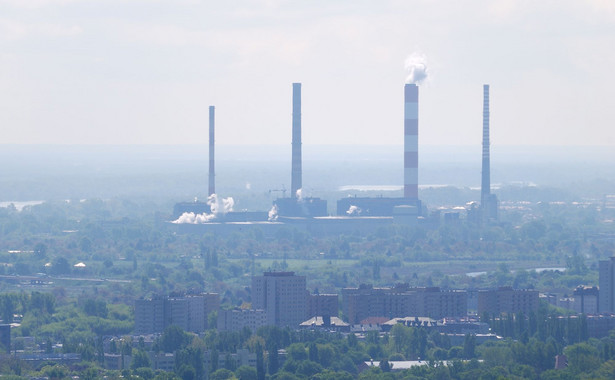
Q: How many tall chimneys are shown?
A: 4